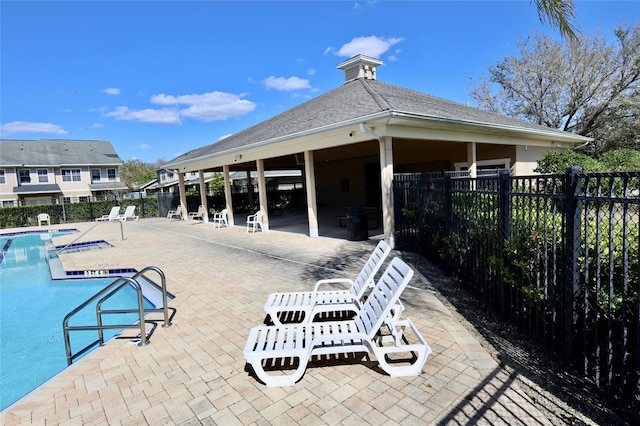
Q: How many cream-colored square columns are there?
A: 7